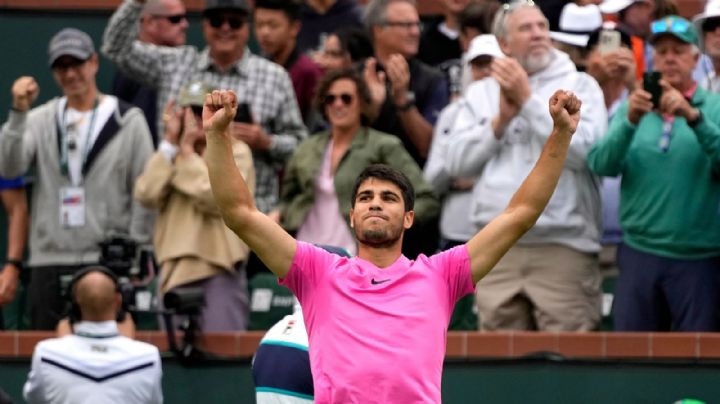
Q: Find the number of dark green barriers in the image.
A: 2